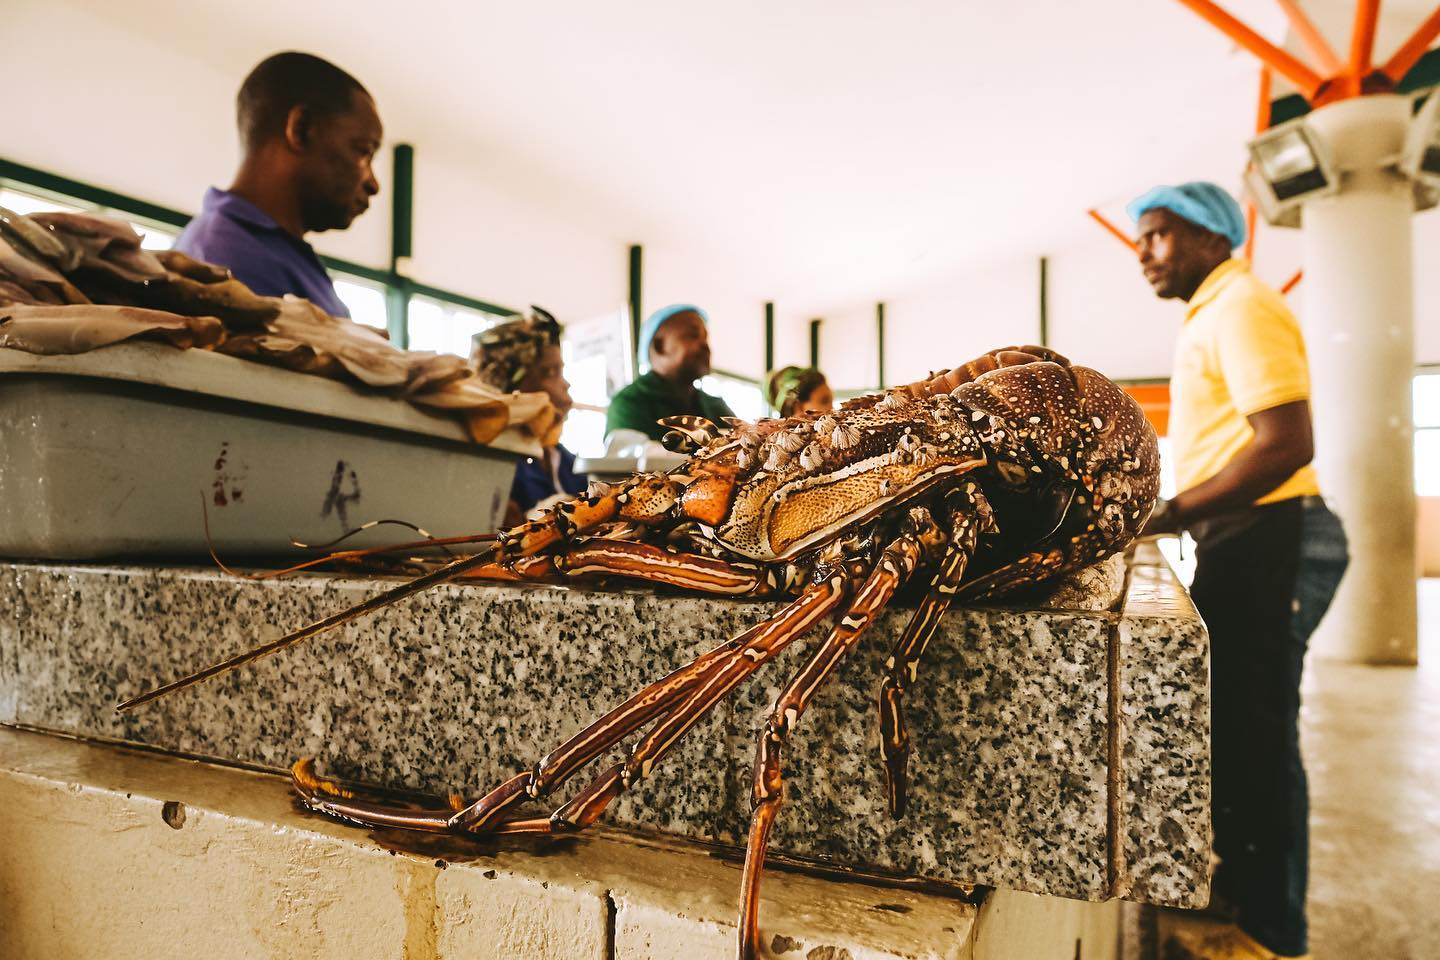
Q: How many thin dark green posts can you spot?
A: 6